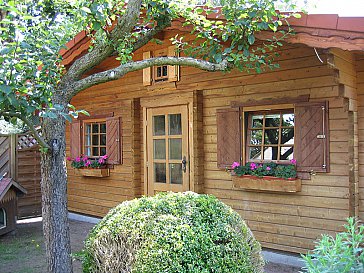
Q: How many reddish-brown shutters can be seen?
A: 4